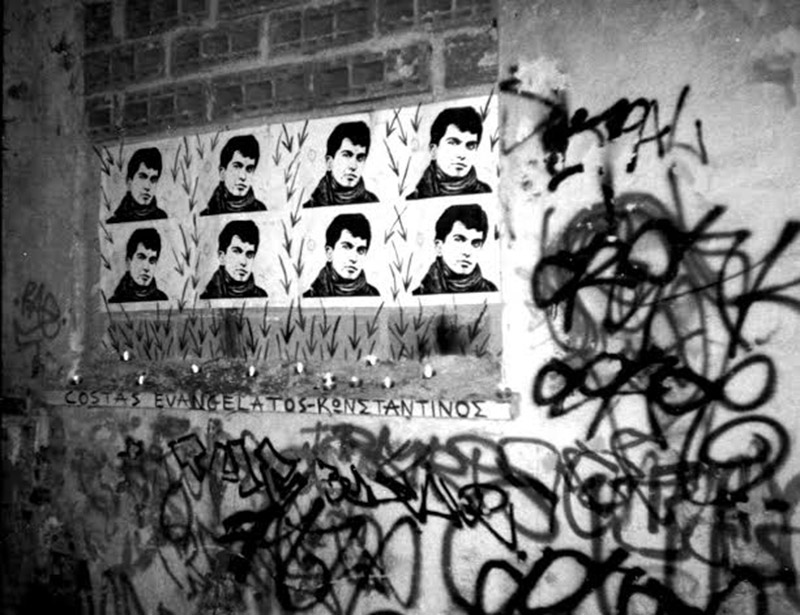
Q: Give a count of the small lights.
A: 11